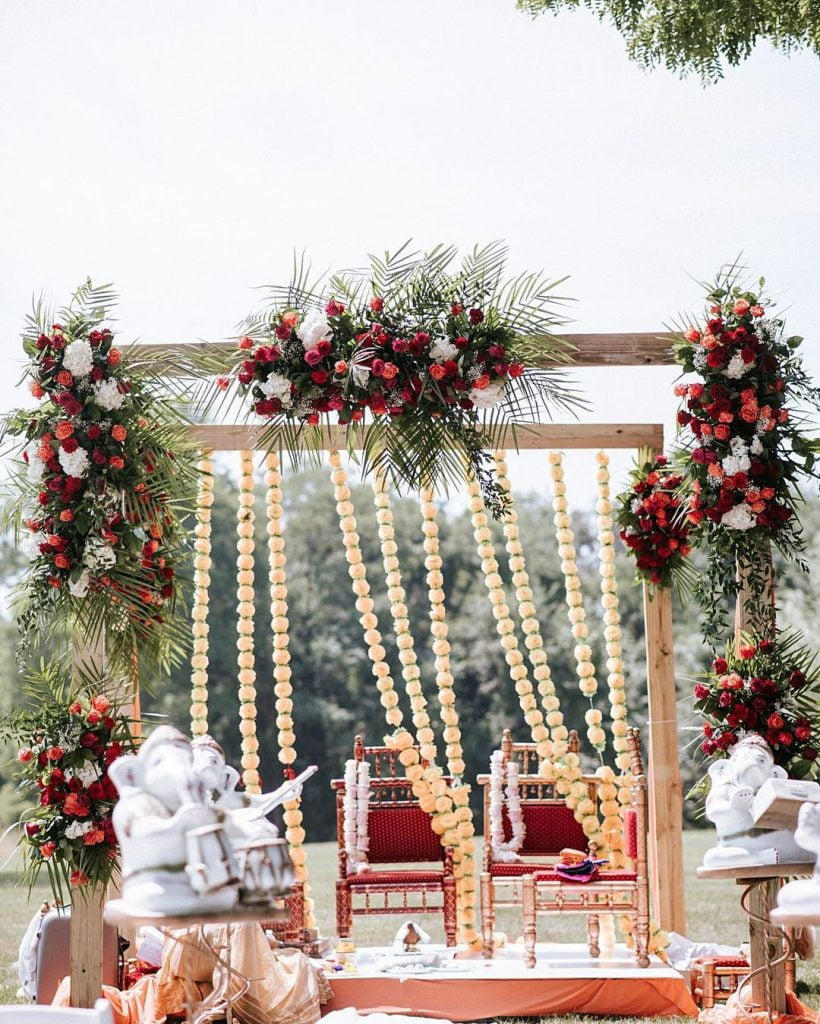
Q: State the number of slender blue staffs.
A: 0